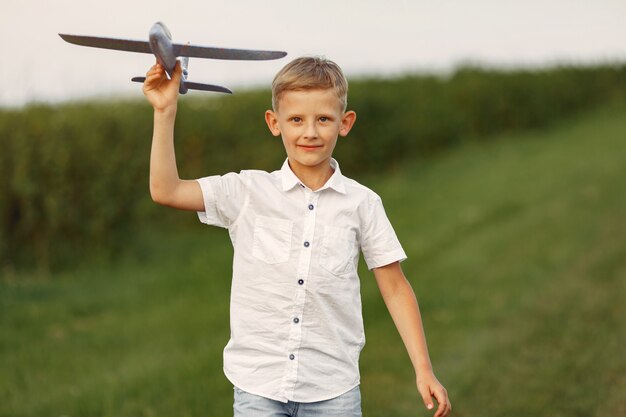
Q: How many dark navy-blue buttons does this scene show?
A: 5